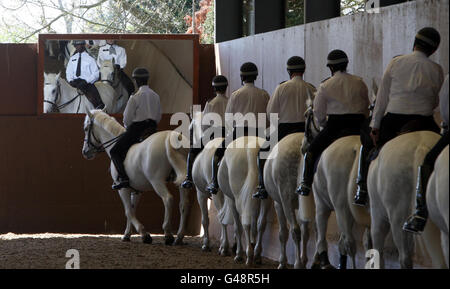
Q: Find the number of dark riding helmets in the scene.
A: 6